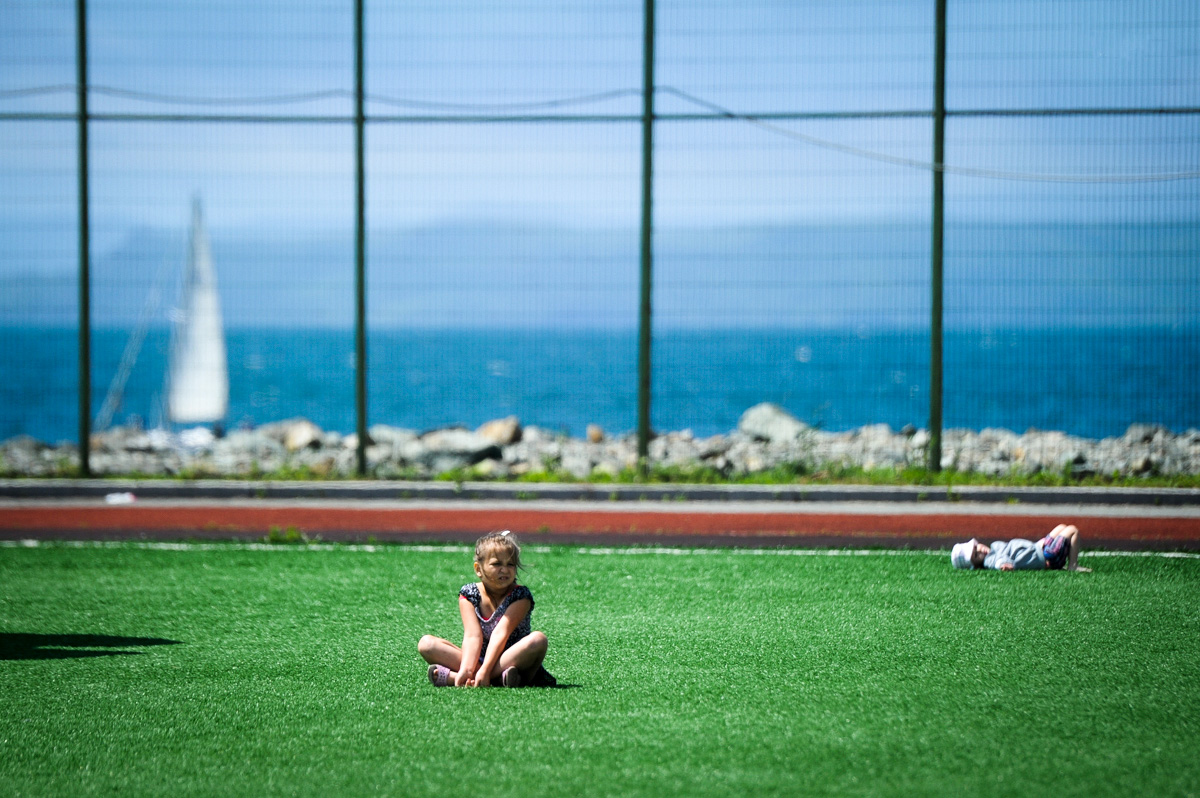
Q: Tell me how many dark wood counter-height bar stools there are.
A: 0